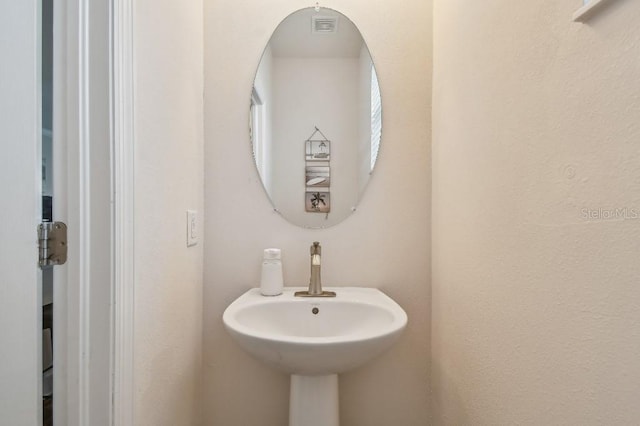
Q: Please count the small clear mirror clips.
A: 3